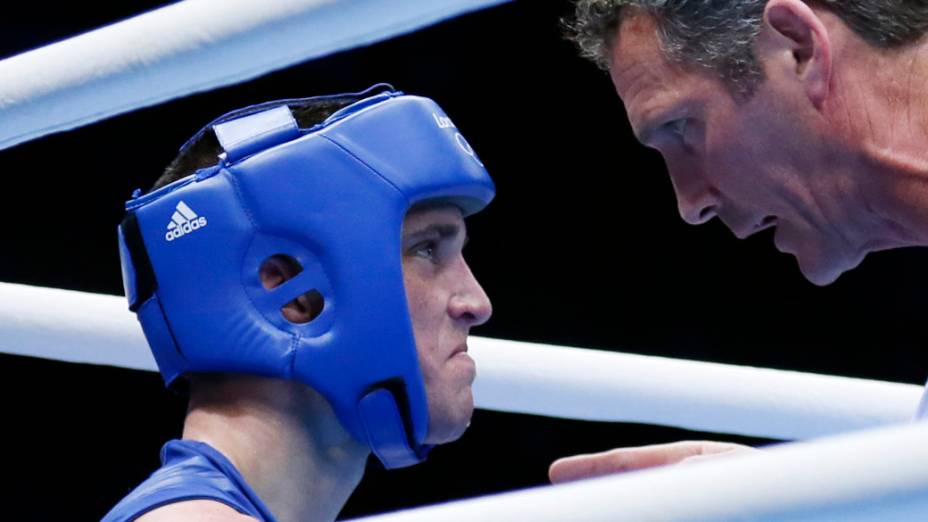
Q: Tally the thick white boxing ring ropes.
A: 3